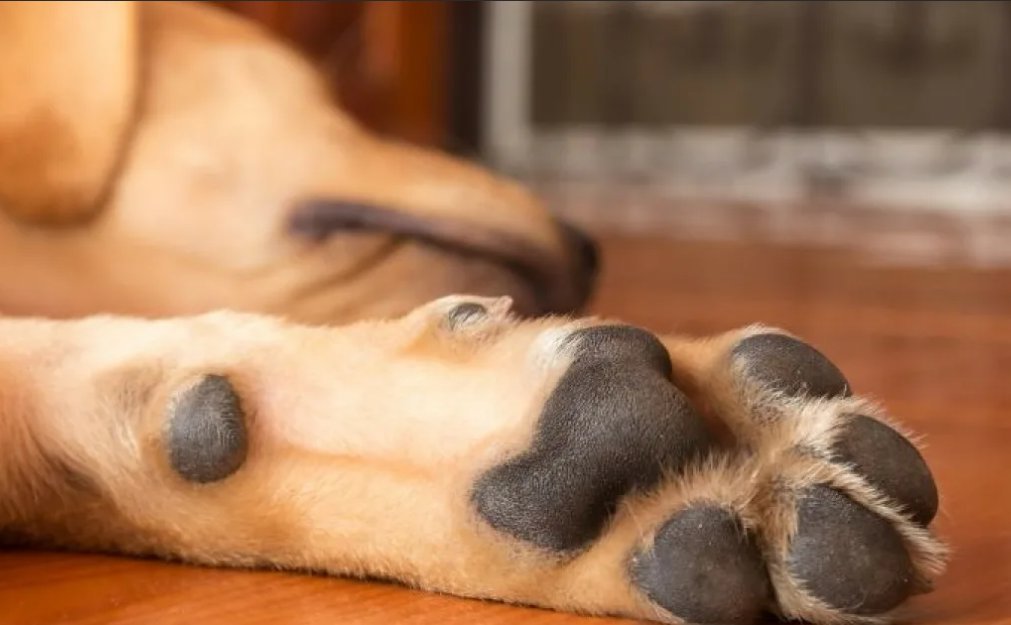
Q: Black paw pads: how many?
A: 7